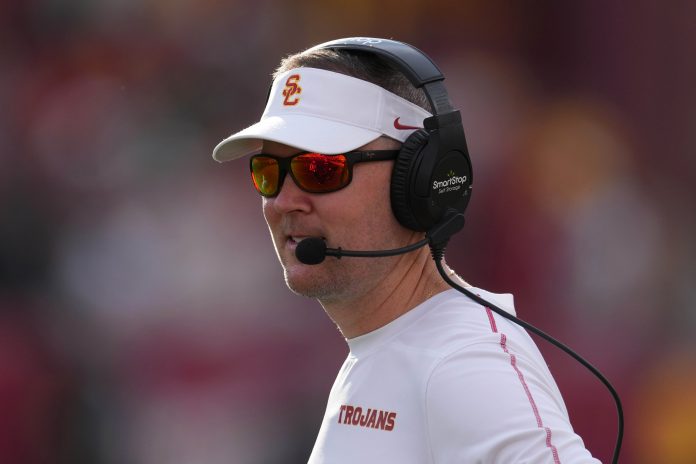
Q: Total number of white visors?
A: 1